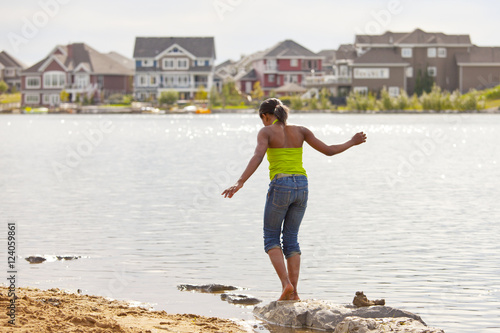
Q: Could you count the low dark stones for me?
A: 4